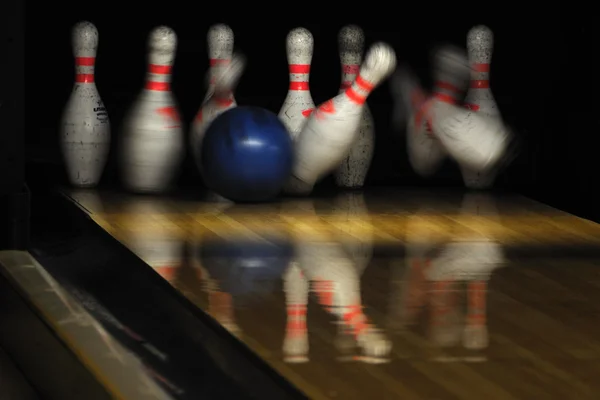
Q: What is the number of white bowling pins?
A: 10